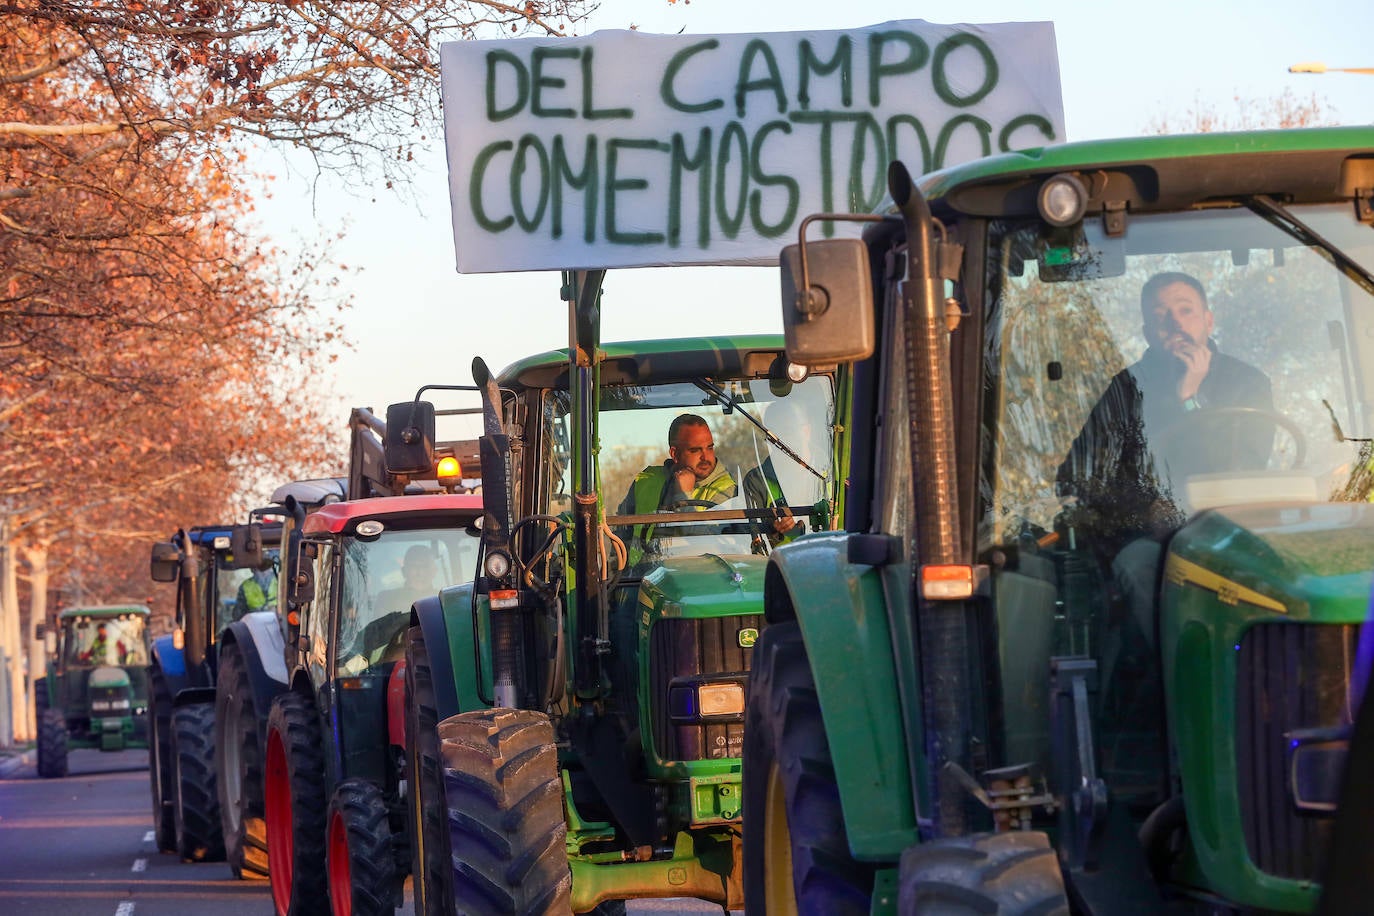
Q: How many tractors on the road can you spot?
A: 6